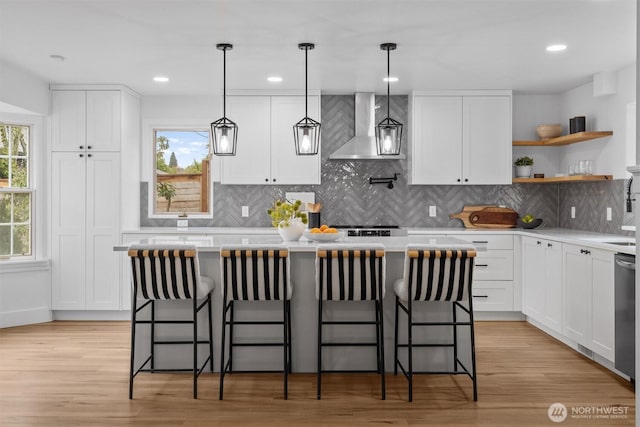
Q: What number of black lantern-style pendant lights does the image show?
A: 3